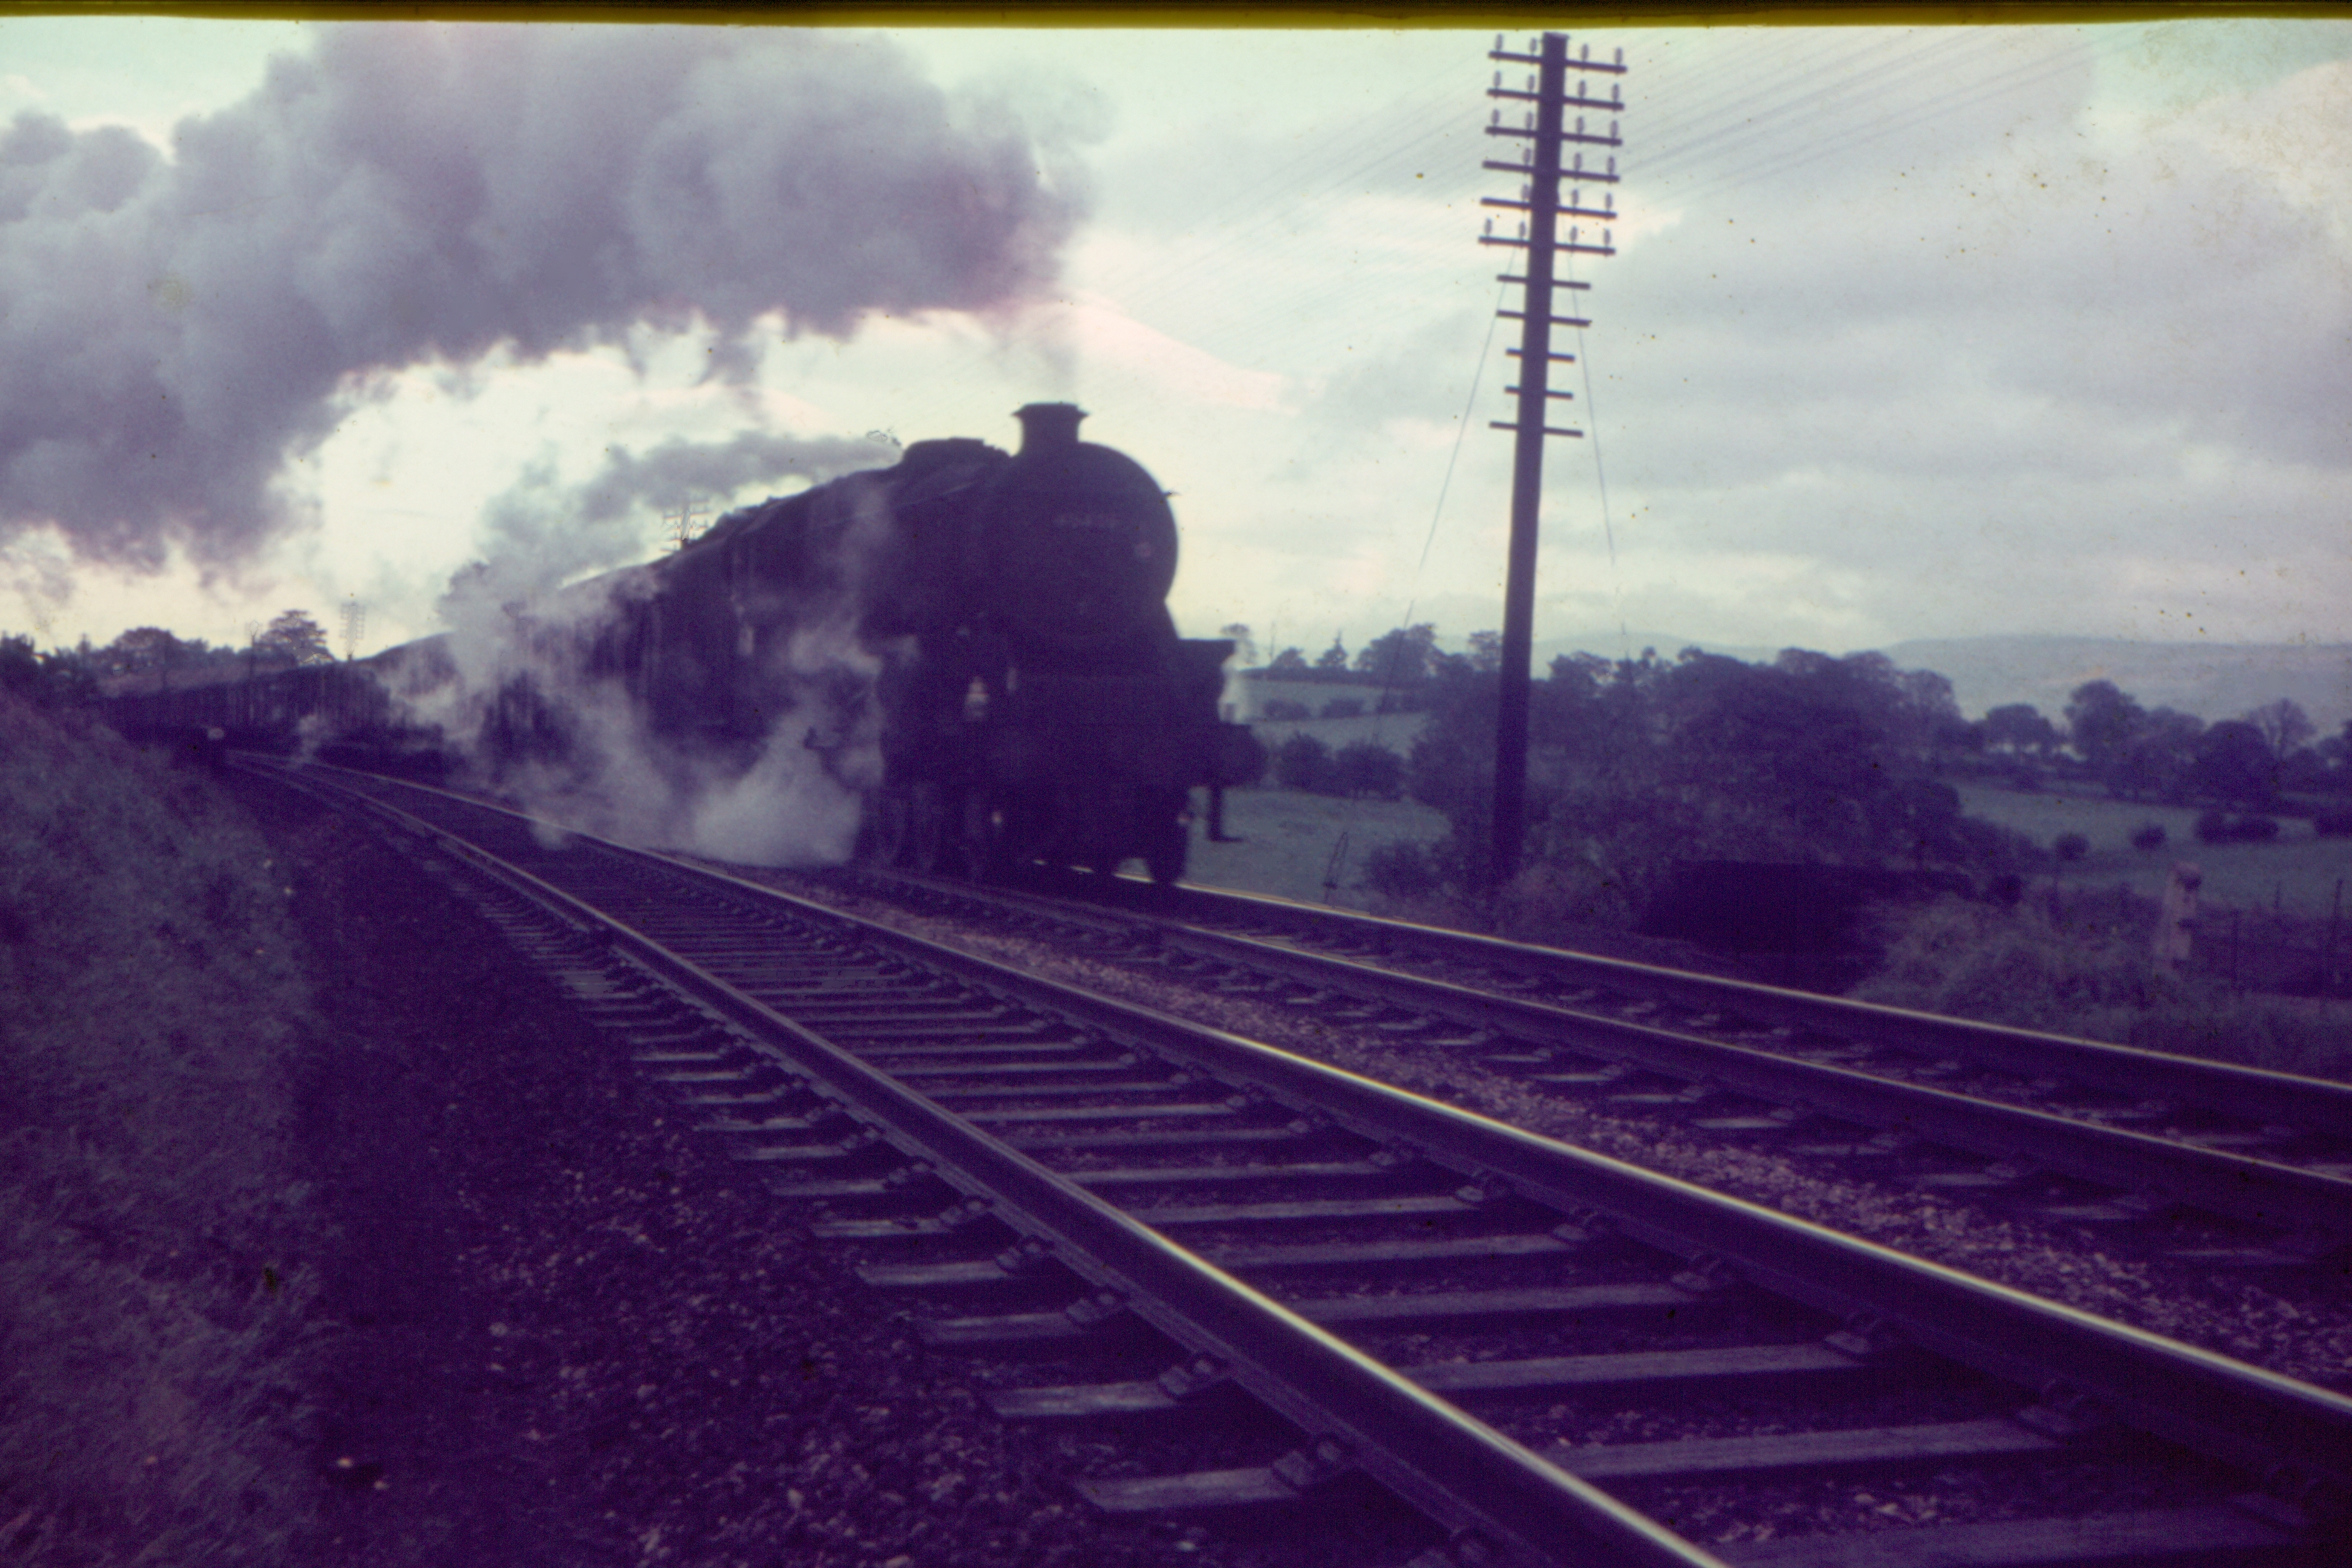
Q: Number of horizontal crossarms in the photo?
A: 11